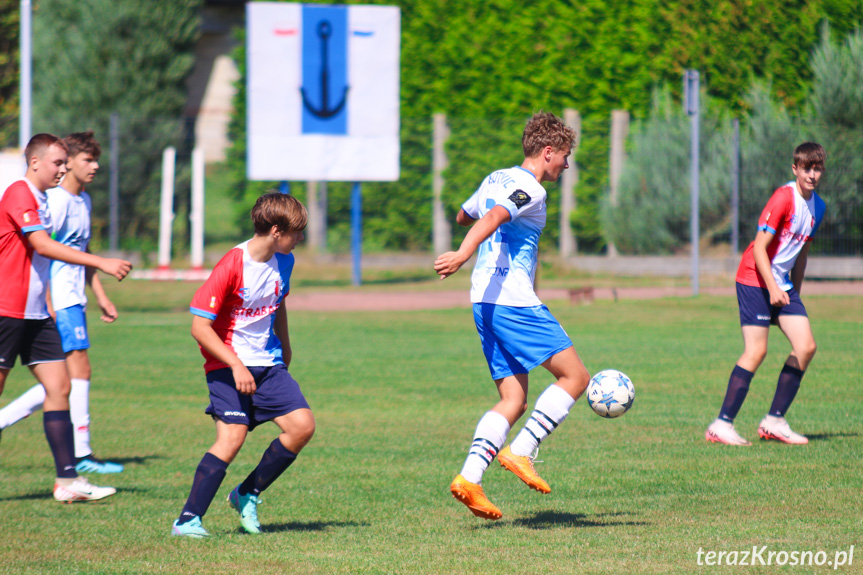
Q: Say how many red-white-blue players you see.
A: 3